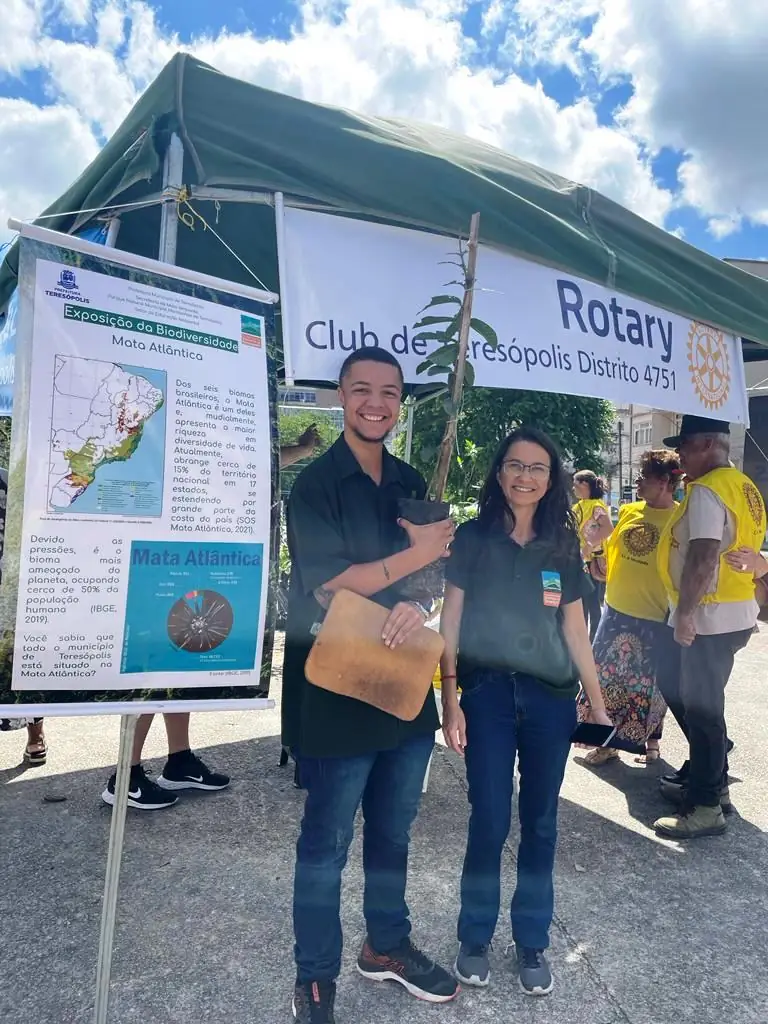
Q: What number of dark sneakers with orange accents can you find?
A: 2